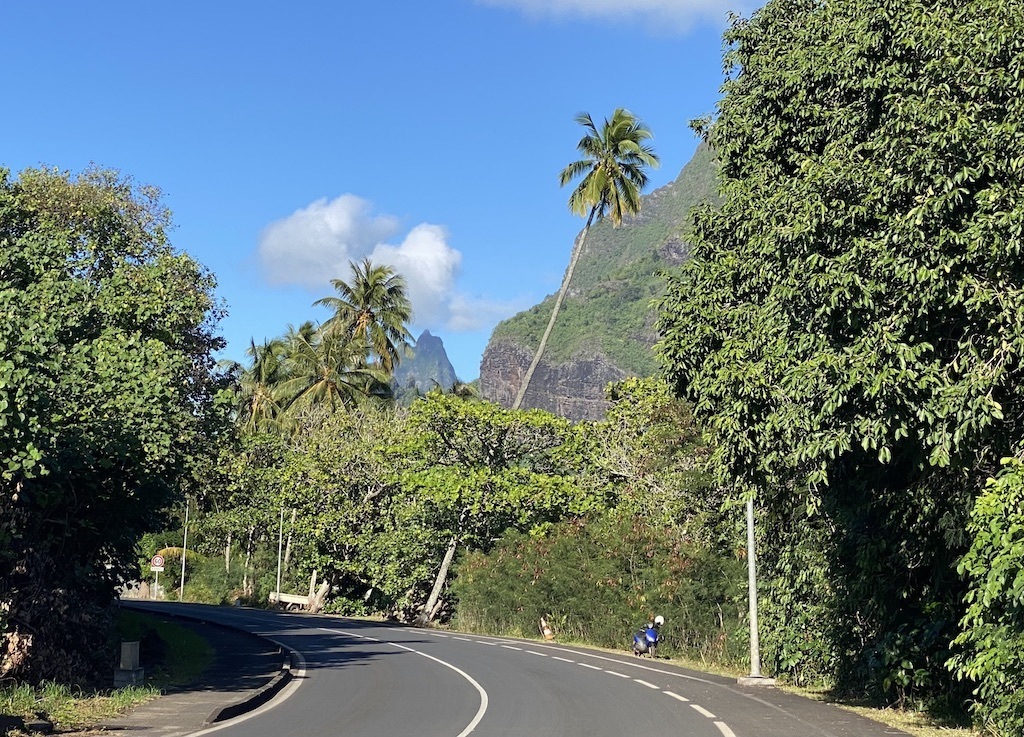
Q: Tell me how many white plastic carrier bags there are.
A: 0